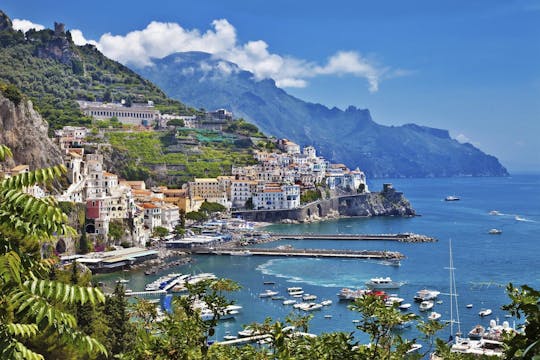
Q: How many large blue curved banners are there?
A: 1